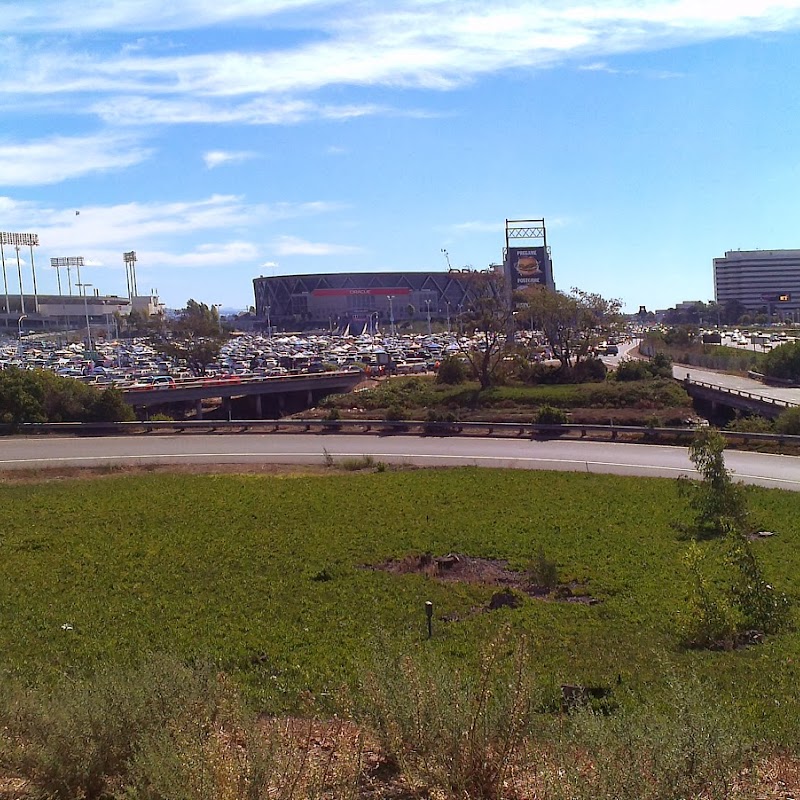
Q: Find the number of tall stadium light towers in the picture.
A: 3